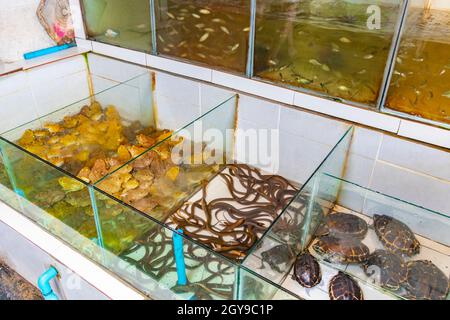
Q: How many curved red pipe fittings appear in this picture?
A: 0